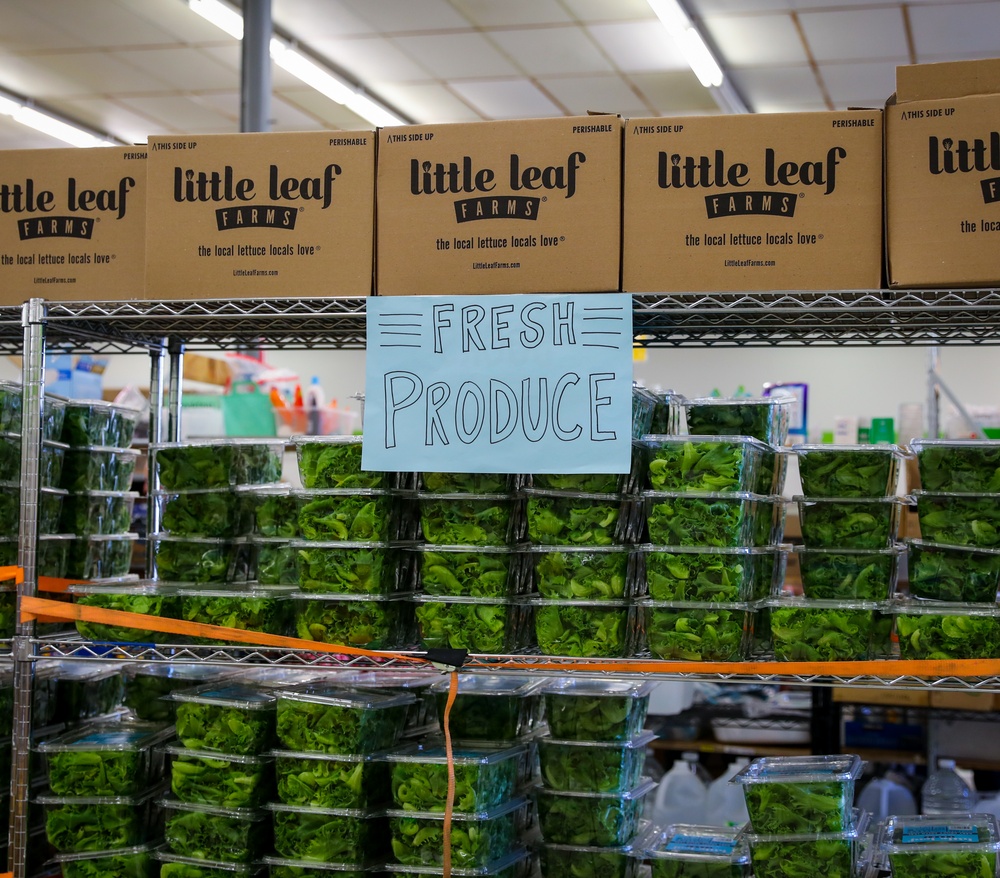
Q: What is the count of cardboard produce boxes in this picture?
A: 5